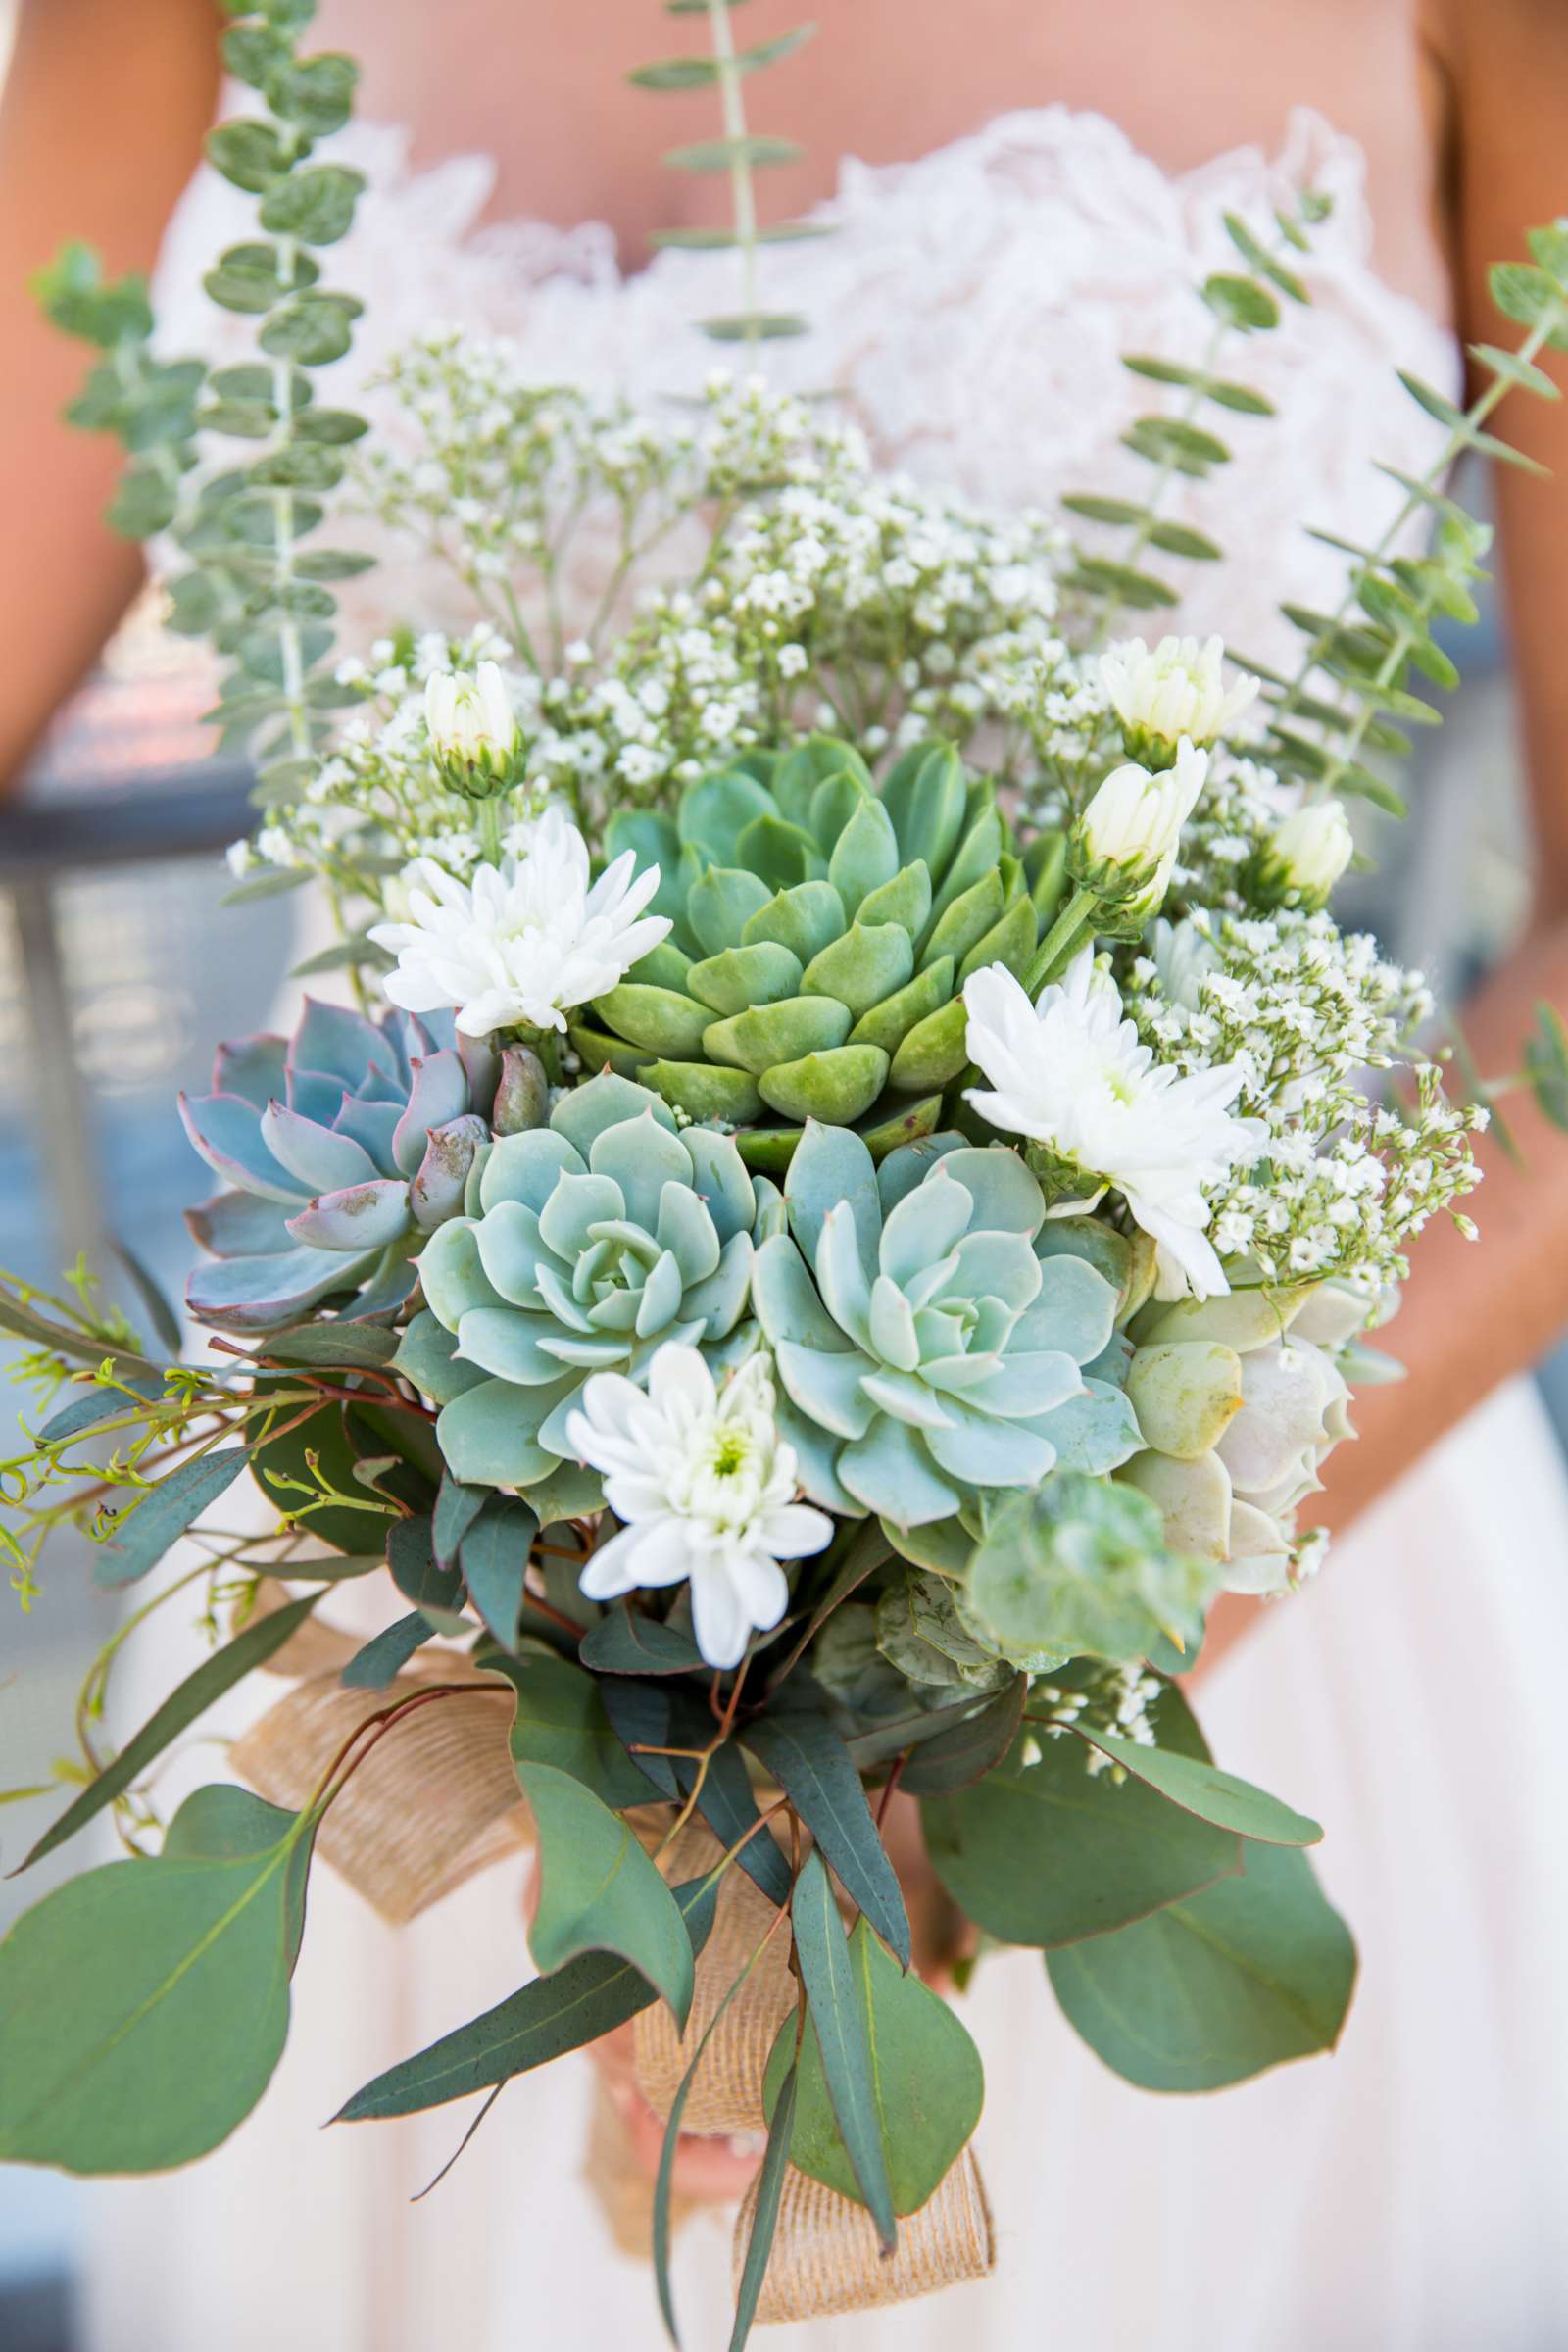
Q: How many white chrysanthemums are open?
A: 3